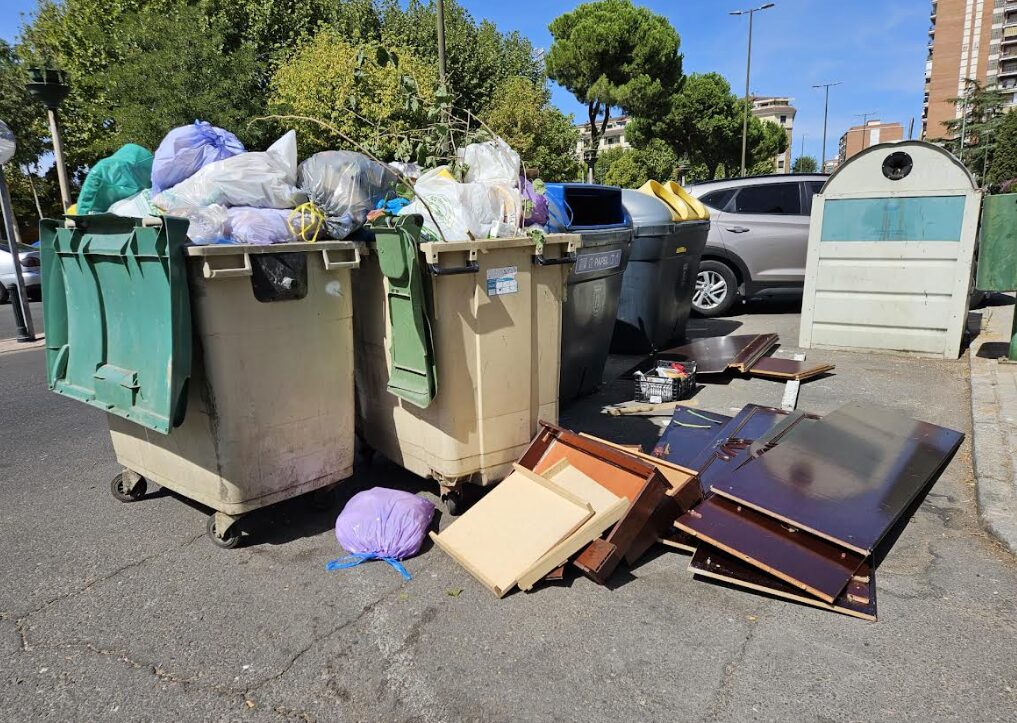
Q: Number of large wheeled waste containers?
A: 2